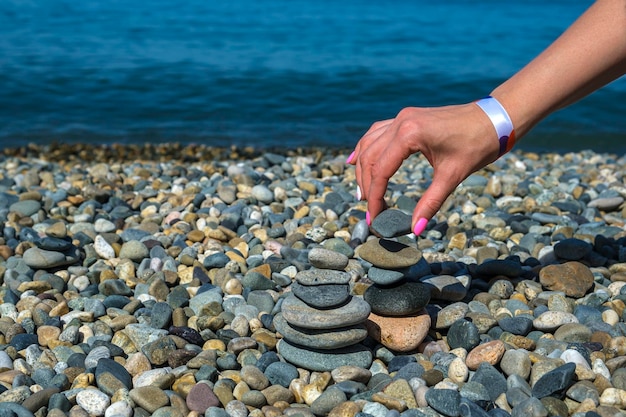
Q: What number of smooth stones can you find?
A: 11